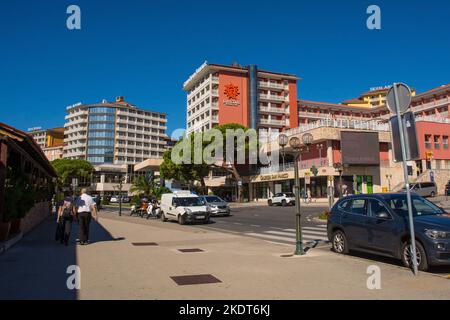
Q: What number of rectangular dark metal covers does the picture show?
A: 3